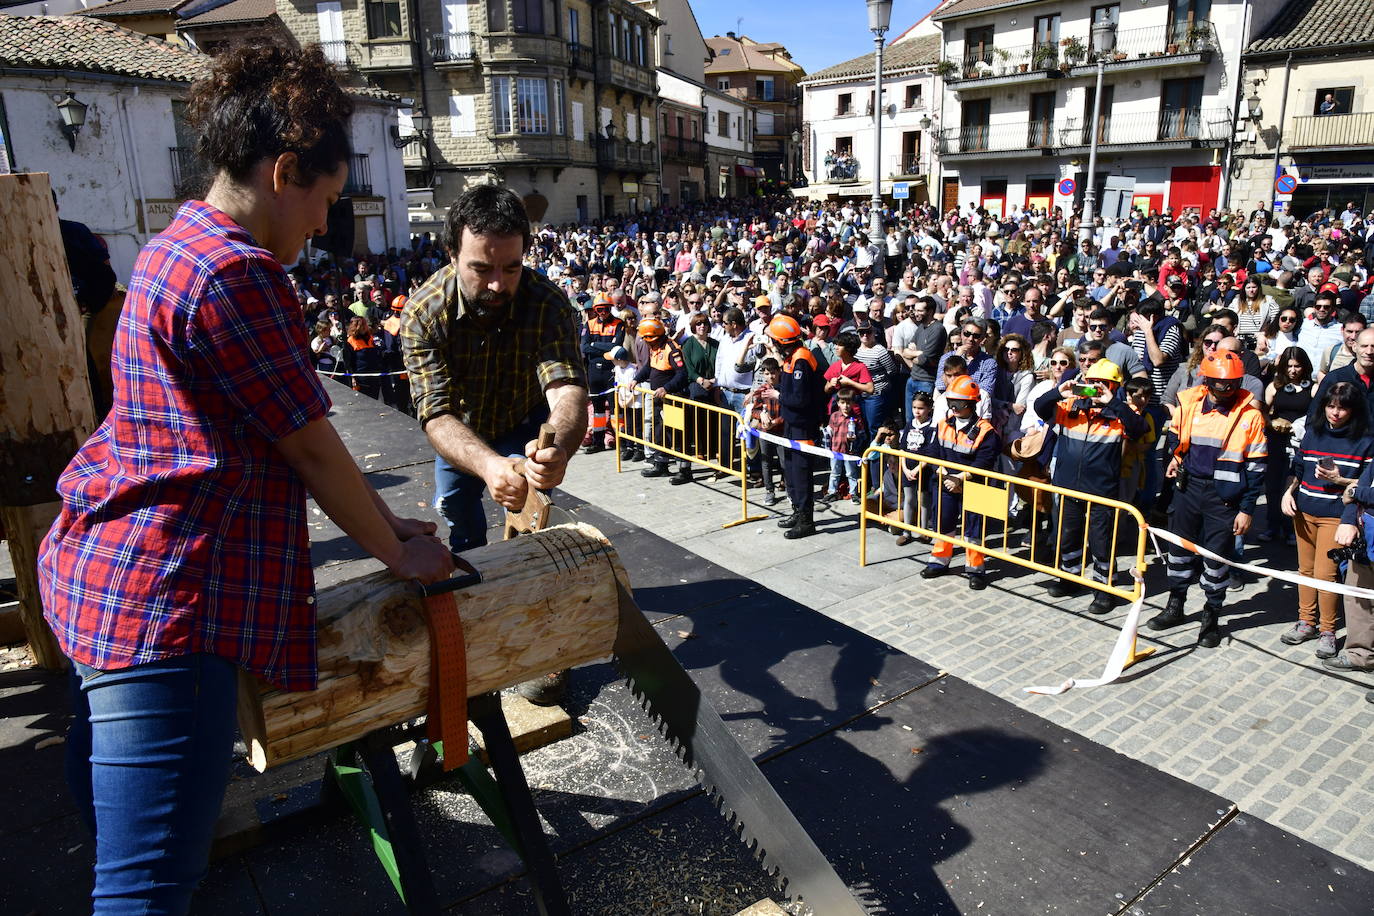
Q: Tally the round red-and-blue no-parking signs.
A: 2